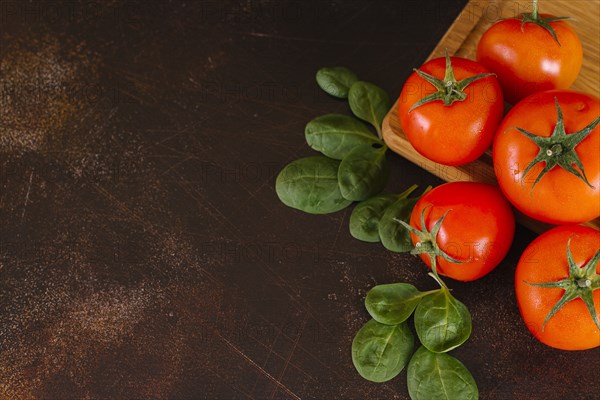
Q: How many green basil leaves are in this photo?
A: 11